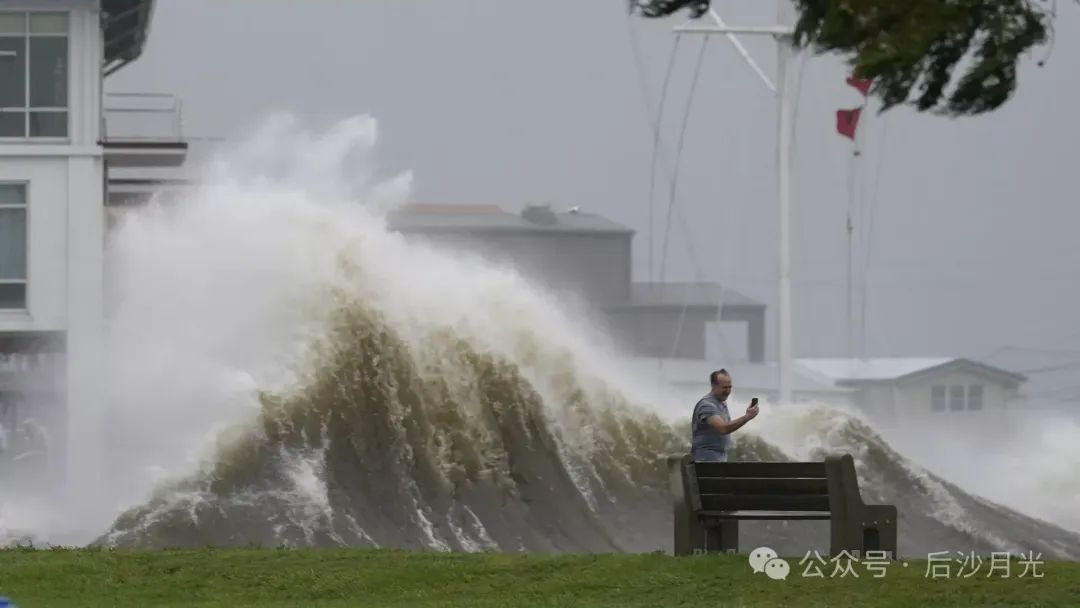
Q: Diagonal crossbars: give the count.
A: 1